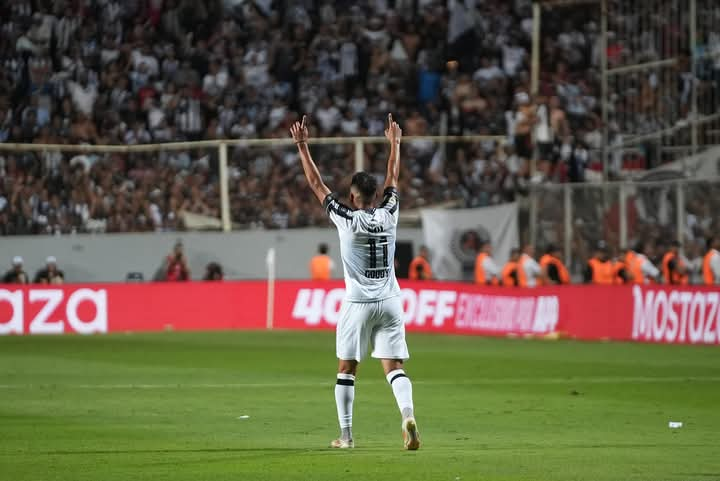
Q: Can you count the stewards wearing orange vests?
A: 11